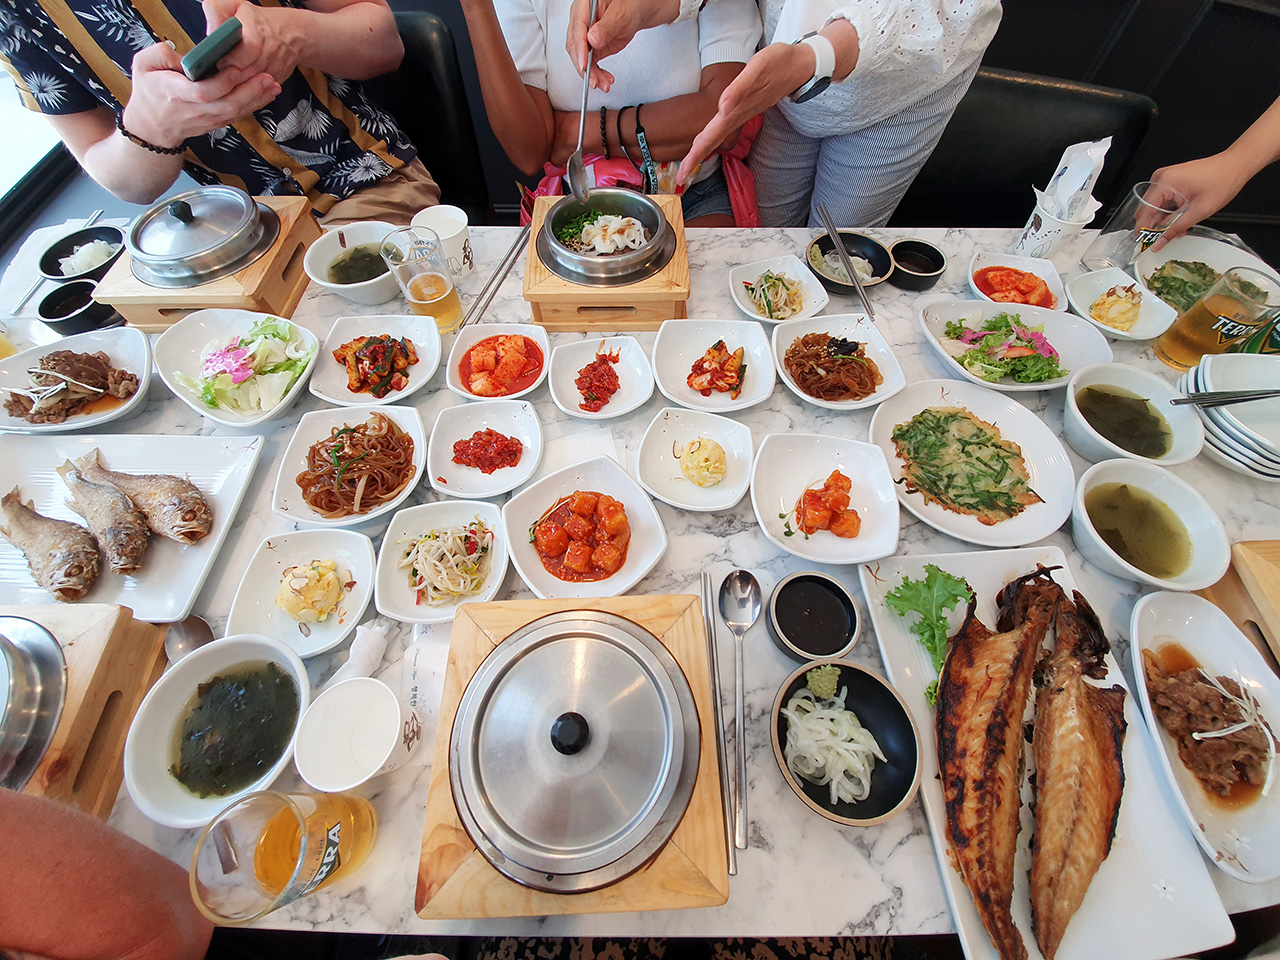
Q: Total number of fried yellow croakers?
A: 3